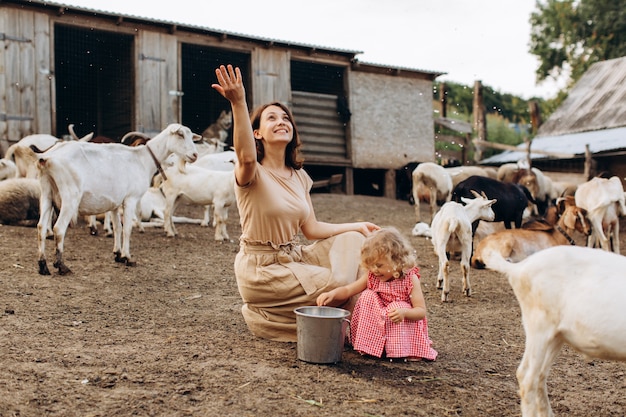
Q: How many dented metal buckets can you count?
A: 1